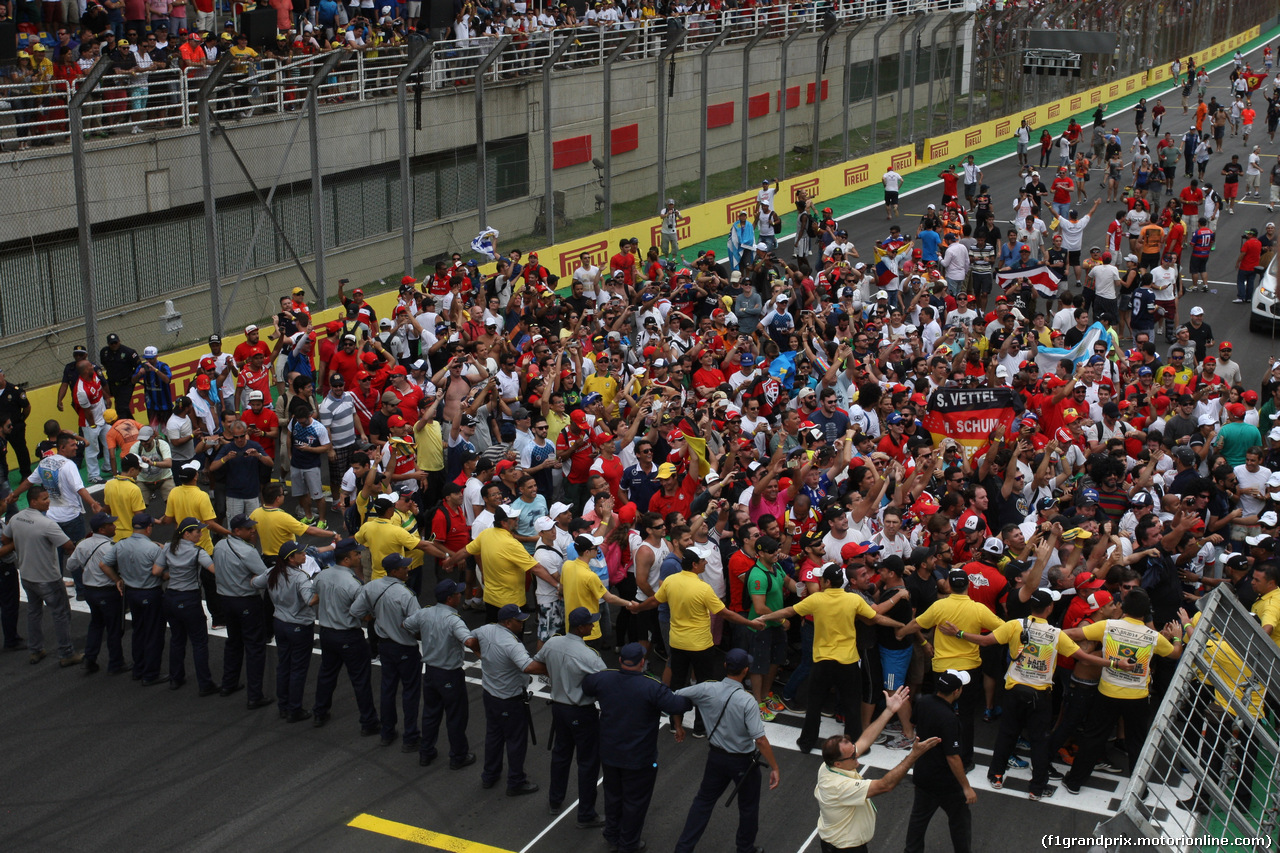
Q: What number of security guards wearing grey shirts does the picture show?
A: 13